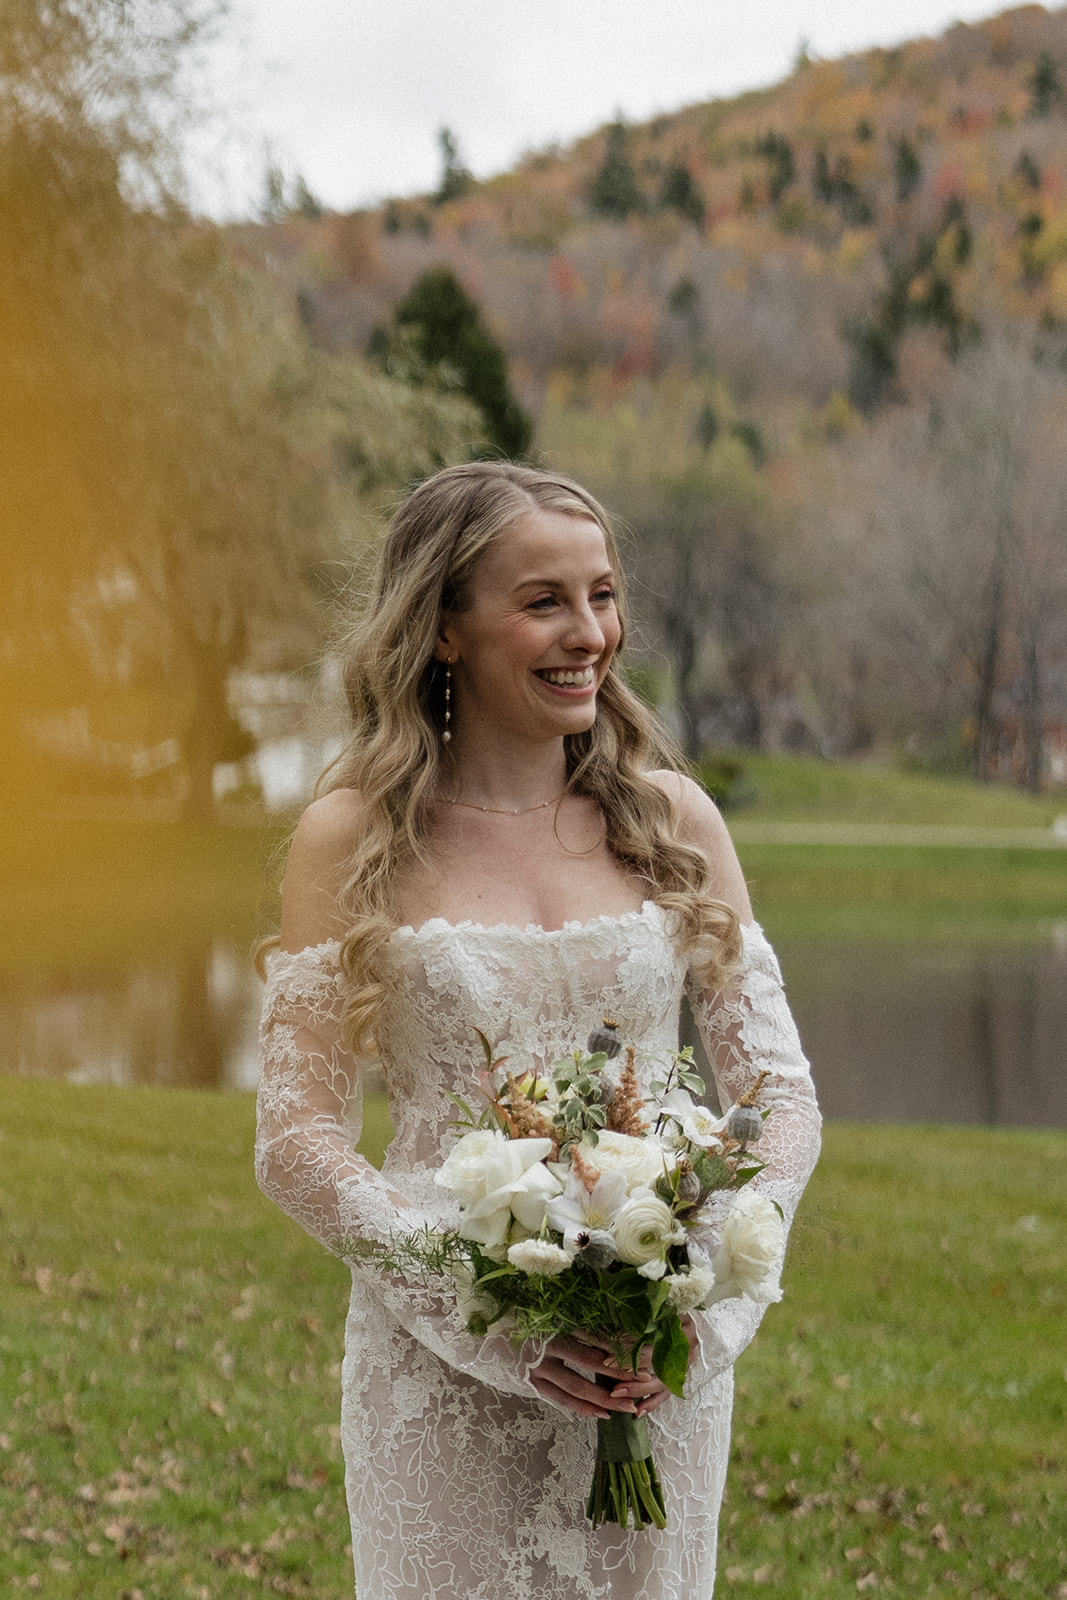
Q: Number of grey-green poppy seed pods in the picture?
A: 5